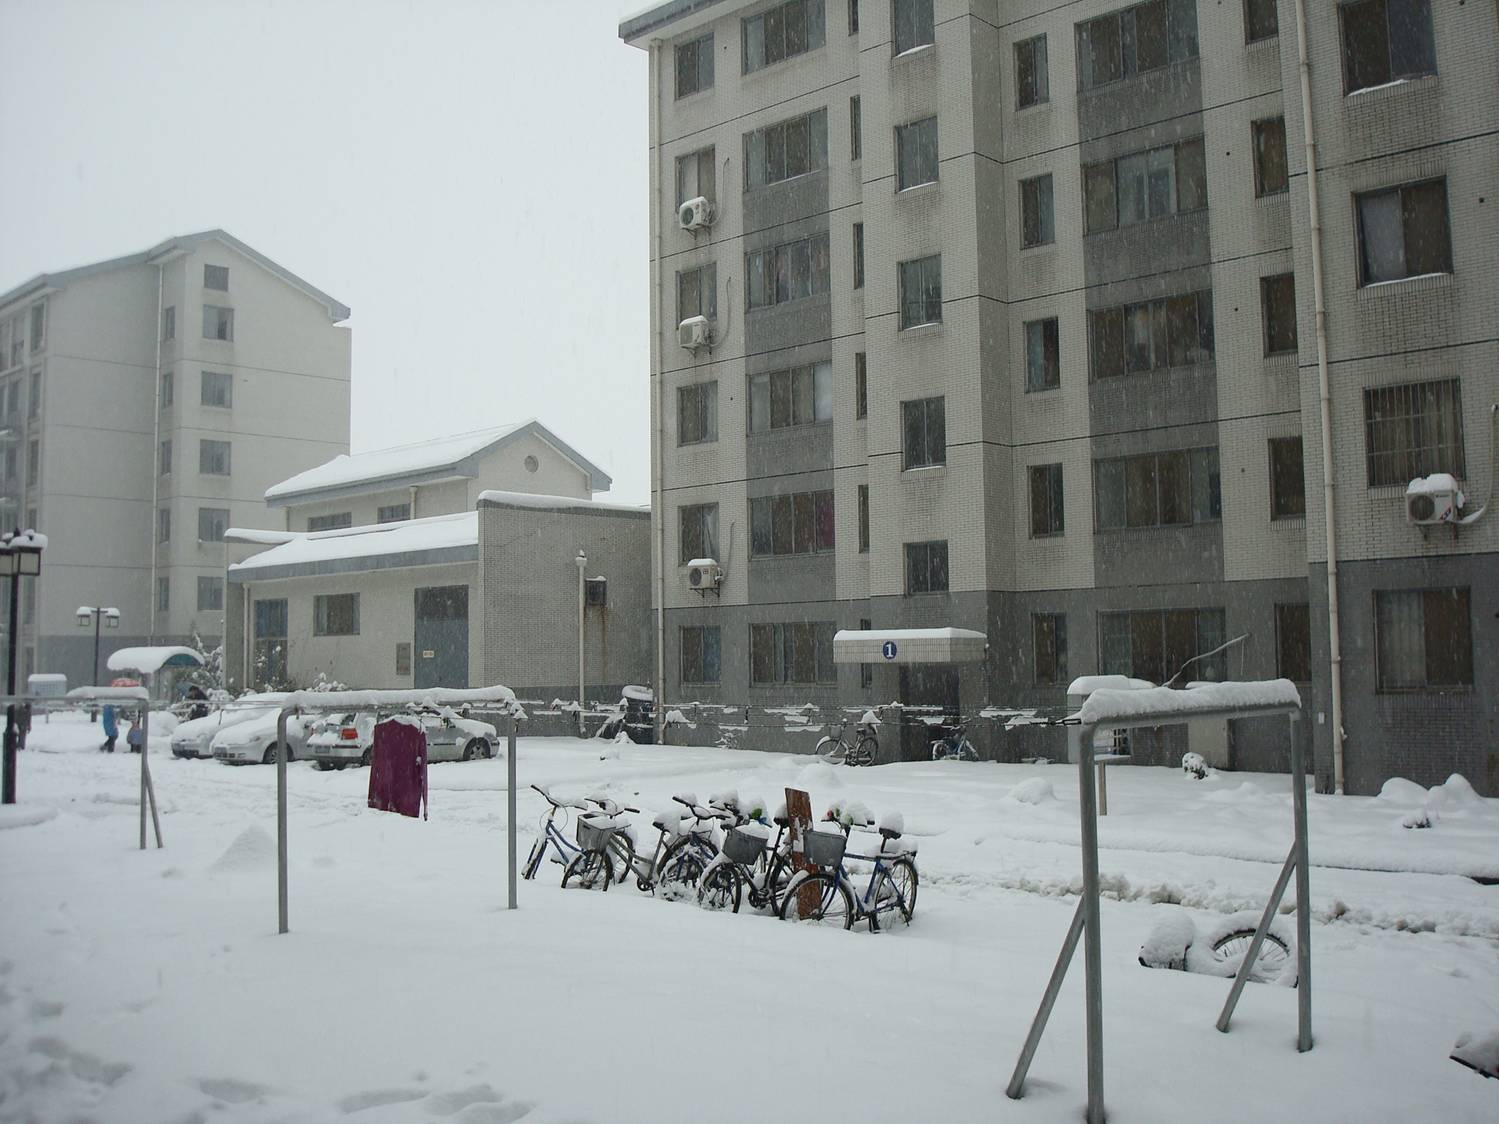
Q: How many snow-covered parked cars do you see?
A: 3